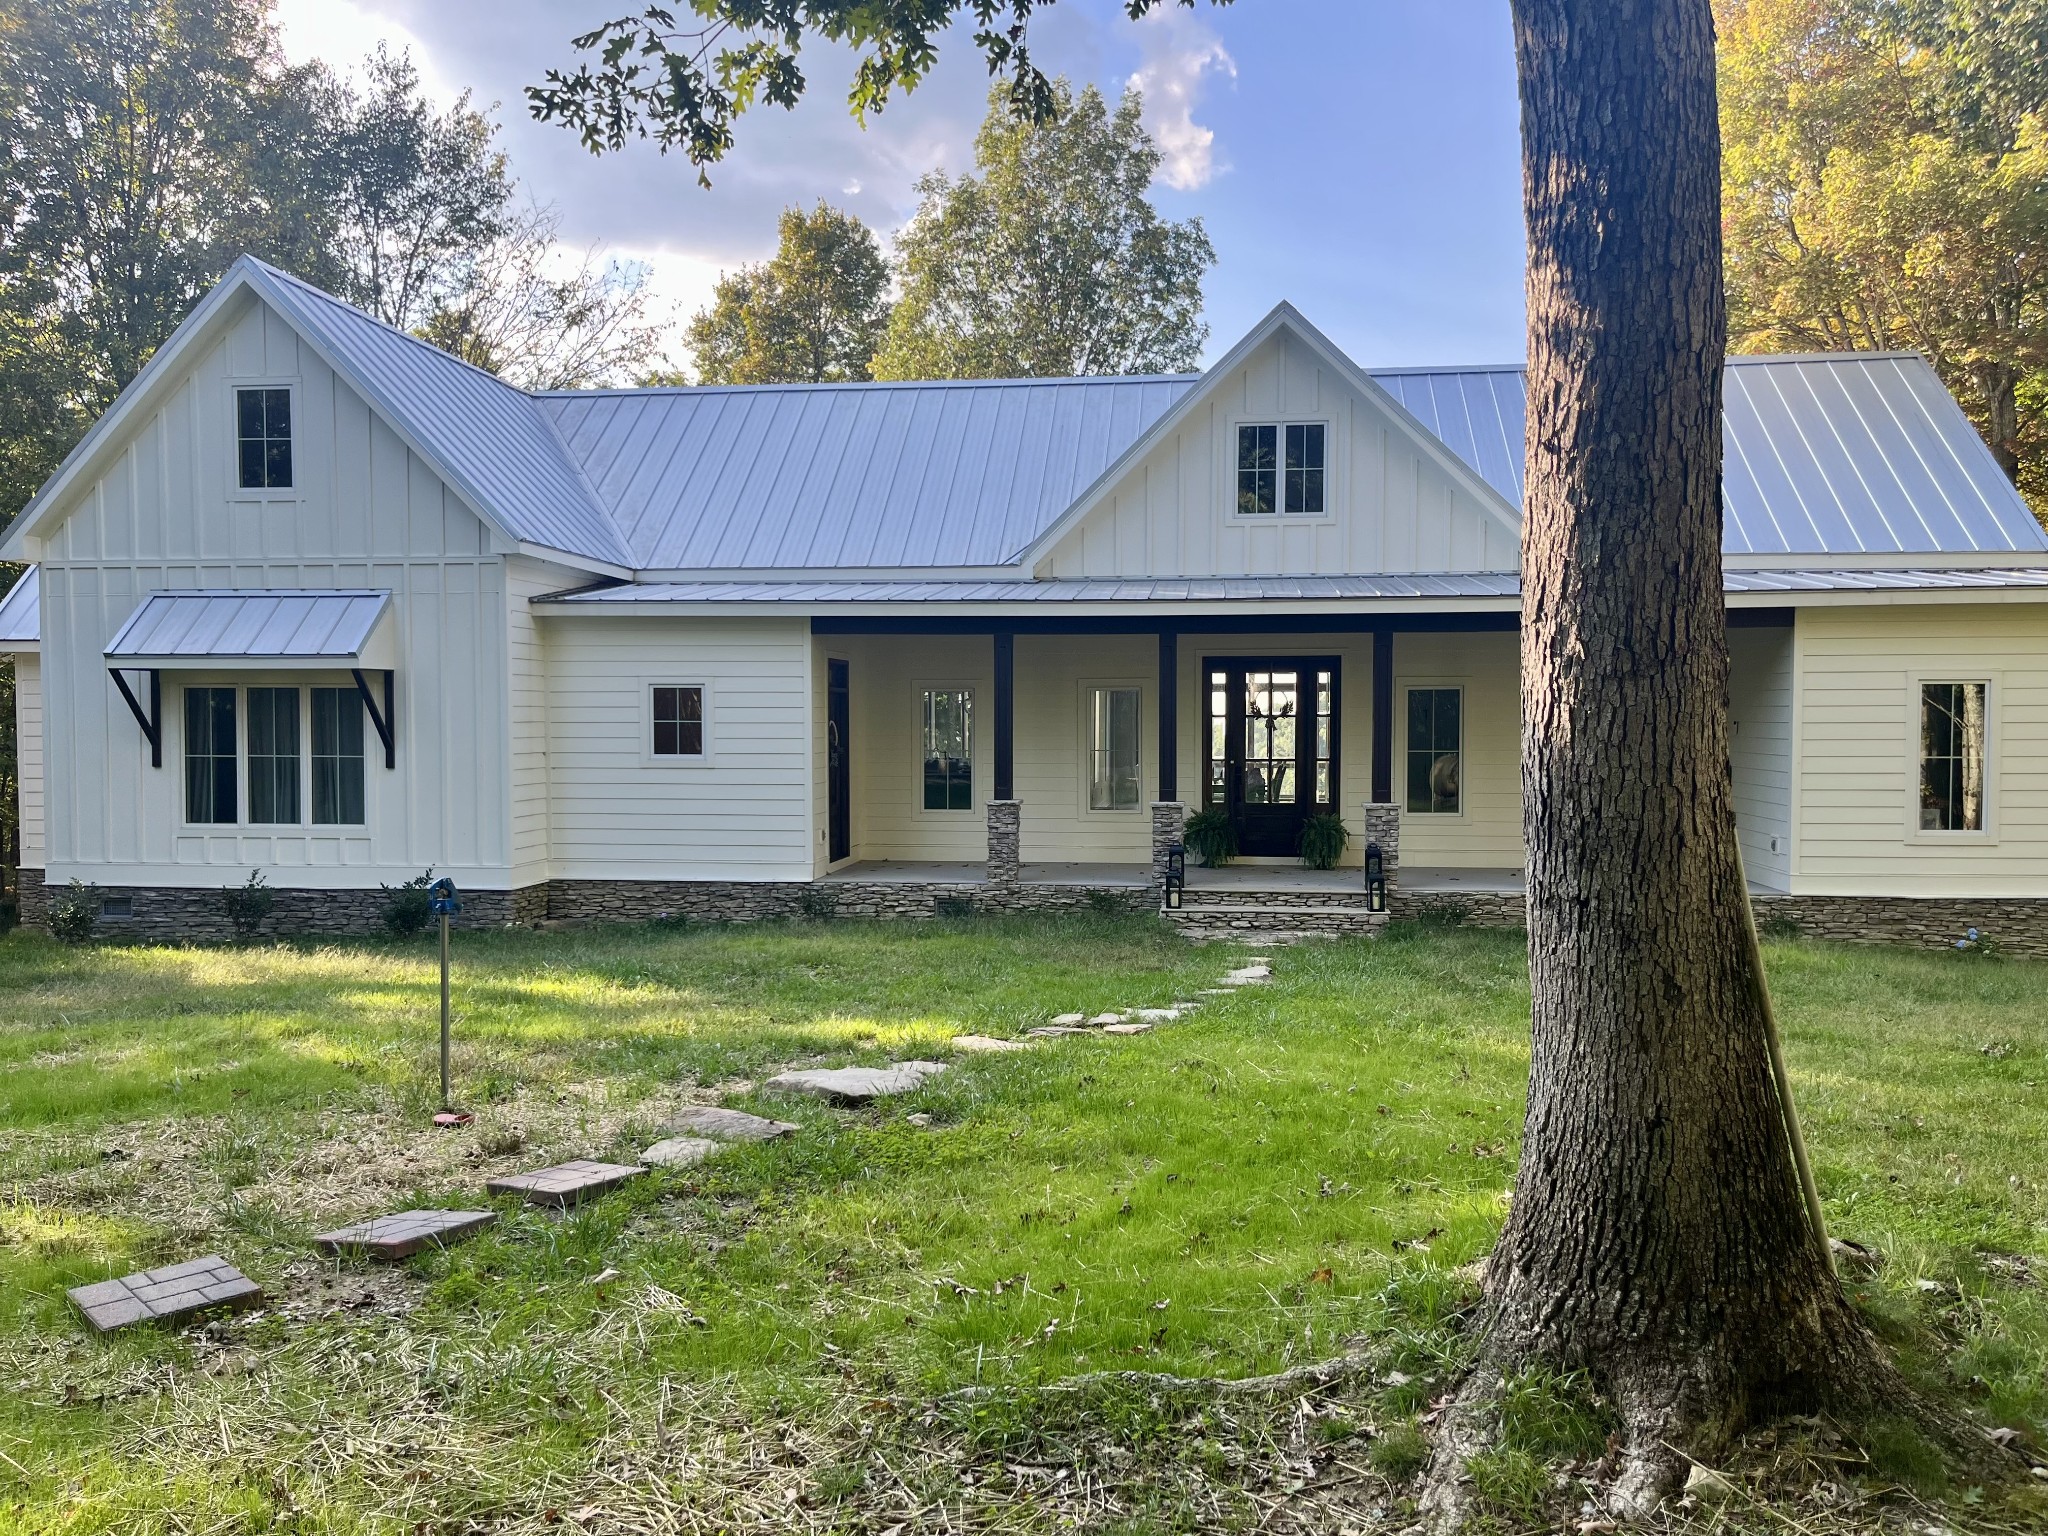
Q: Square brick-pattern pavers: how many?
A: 3